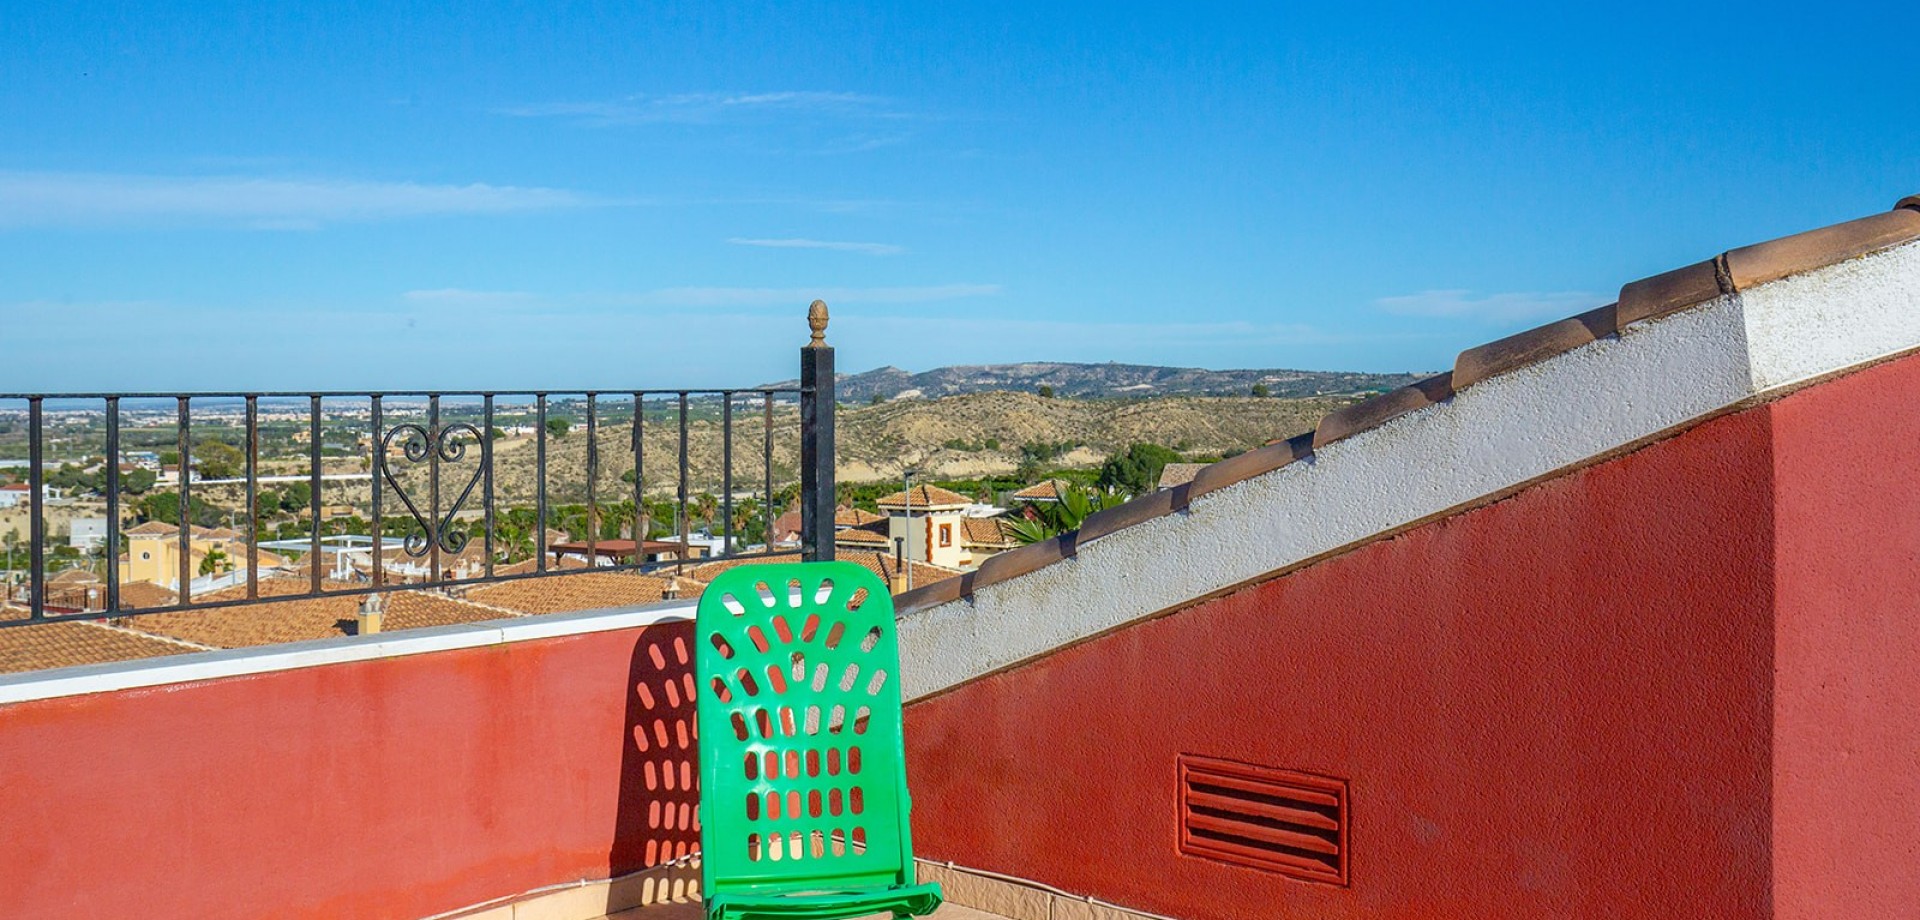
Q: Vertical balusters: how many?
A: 14